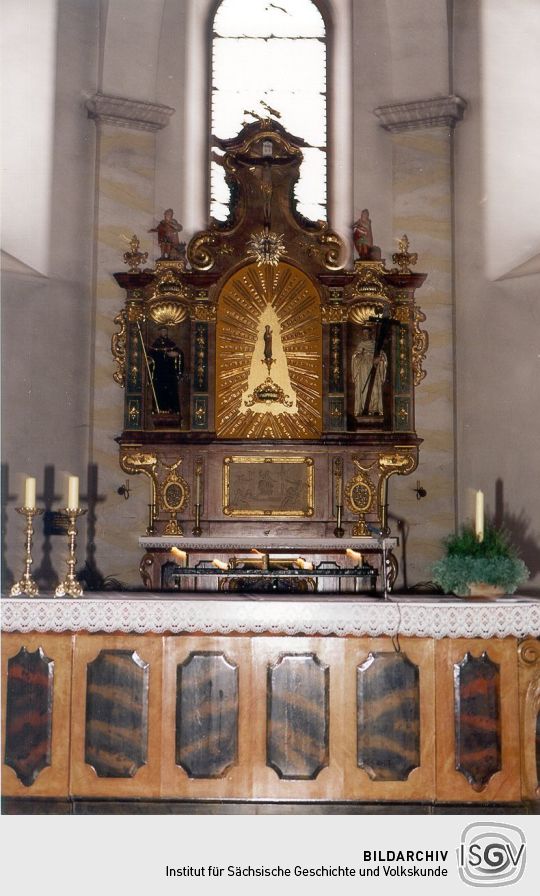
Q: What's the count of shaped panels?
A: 6